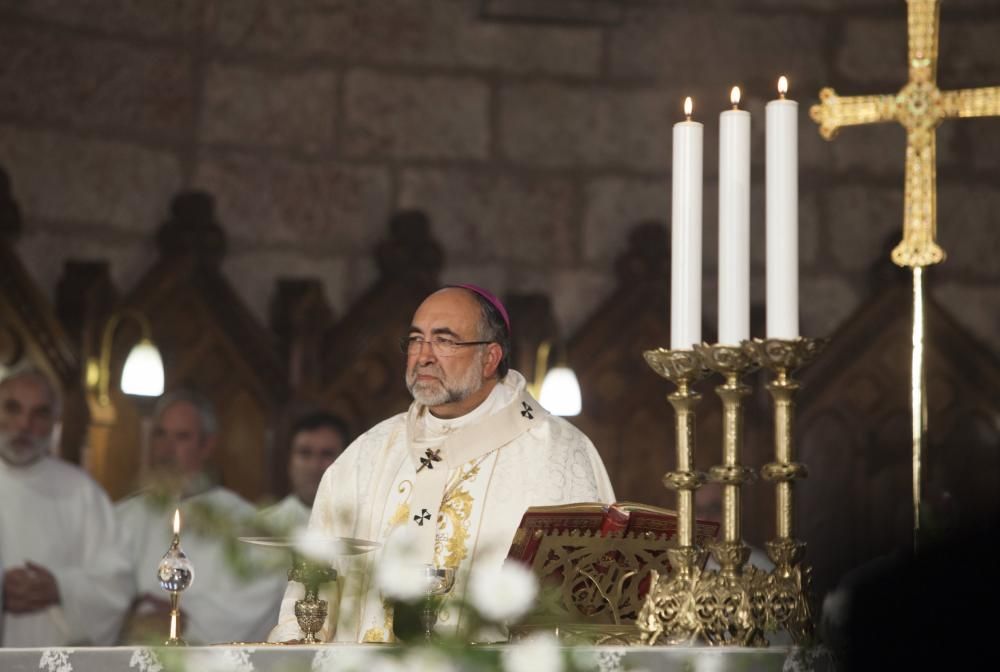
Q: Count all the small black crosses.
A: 3